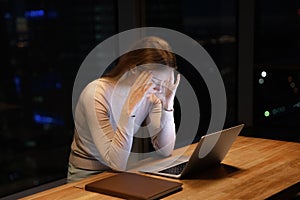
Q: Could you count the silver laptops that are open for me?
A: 1